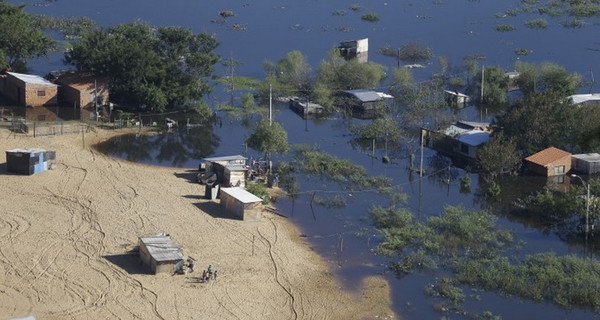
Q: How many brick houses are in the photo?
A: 3